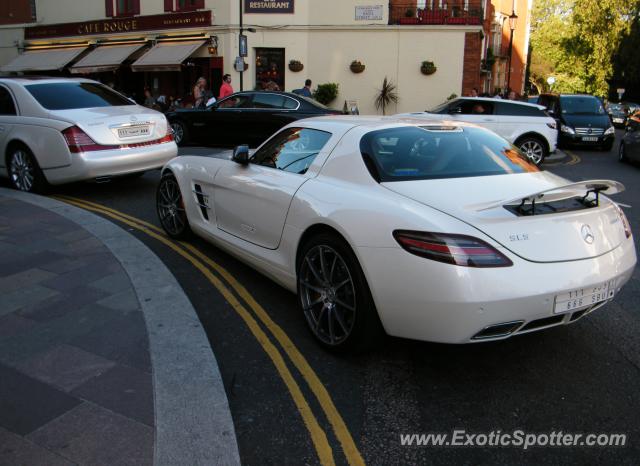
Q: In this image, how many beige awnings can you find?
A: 3